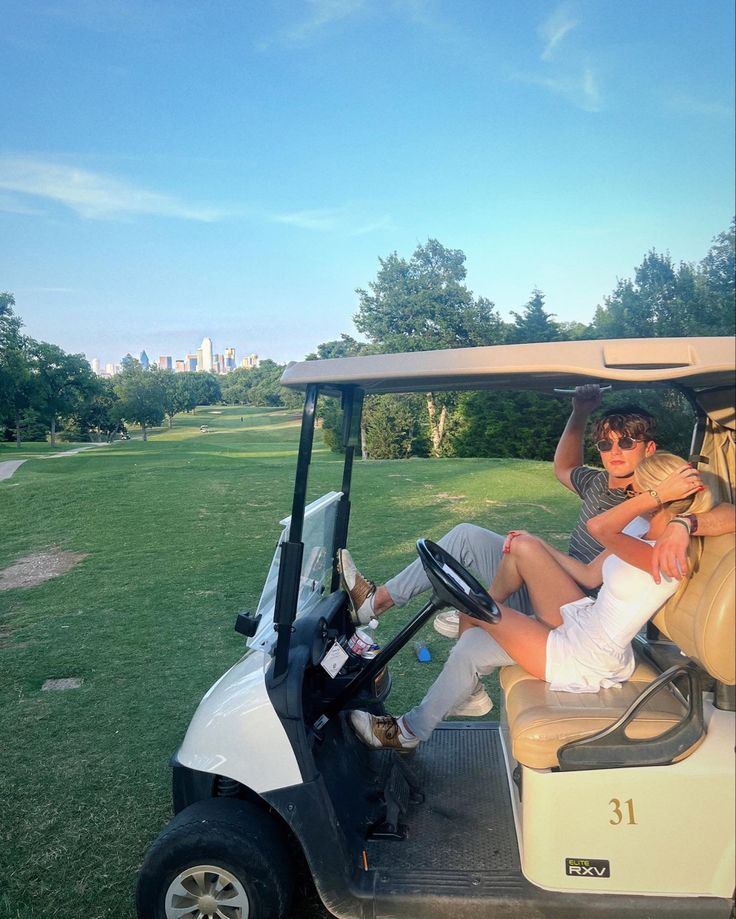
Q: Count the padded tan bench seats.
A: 1